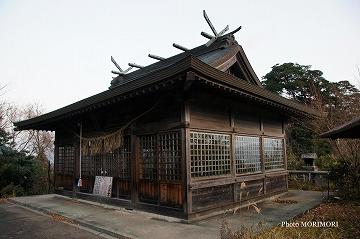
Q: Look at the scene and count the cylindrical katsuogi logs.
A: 5